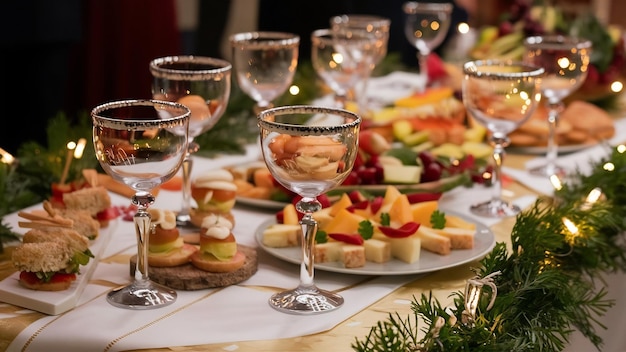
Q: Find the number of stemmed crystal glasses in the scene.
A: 9